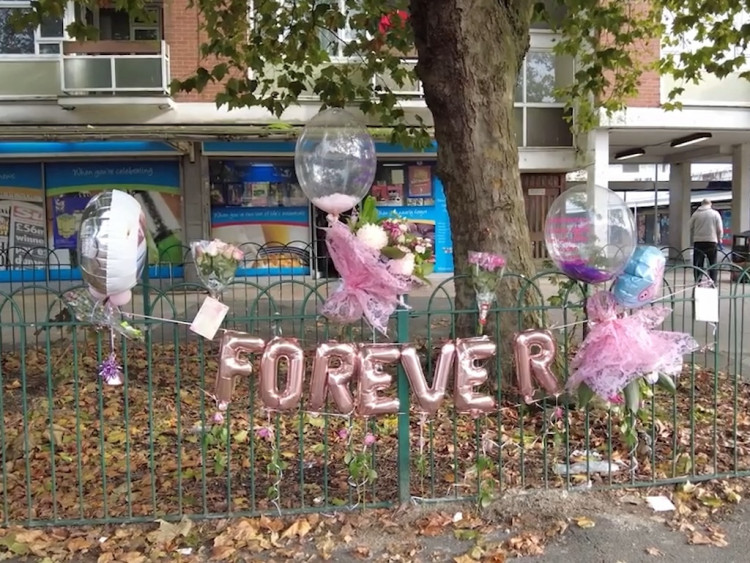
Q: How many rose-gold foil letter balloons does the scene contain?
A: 7